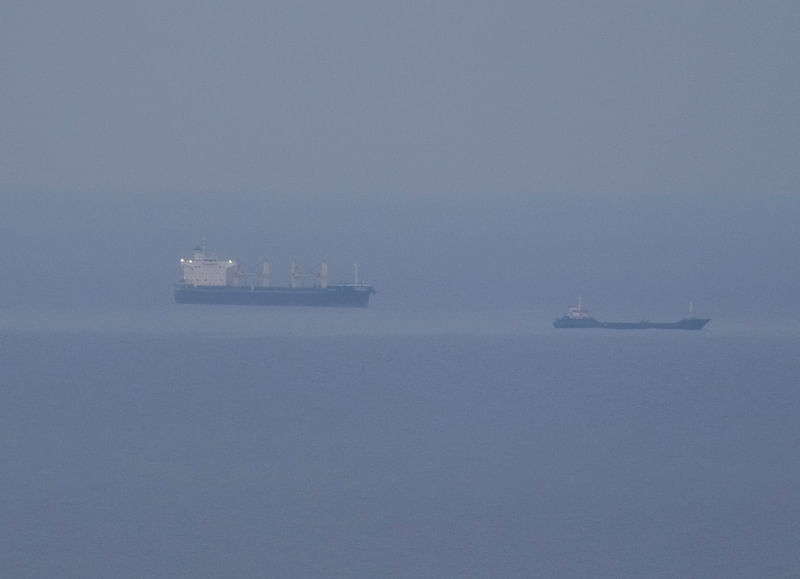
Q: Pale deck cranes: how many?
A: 4